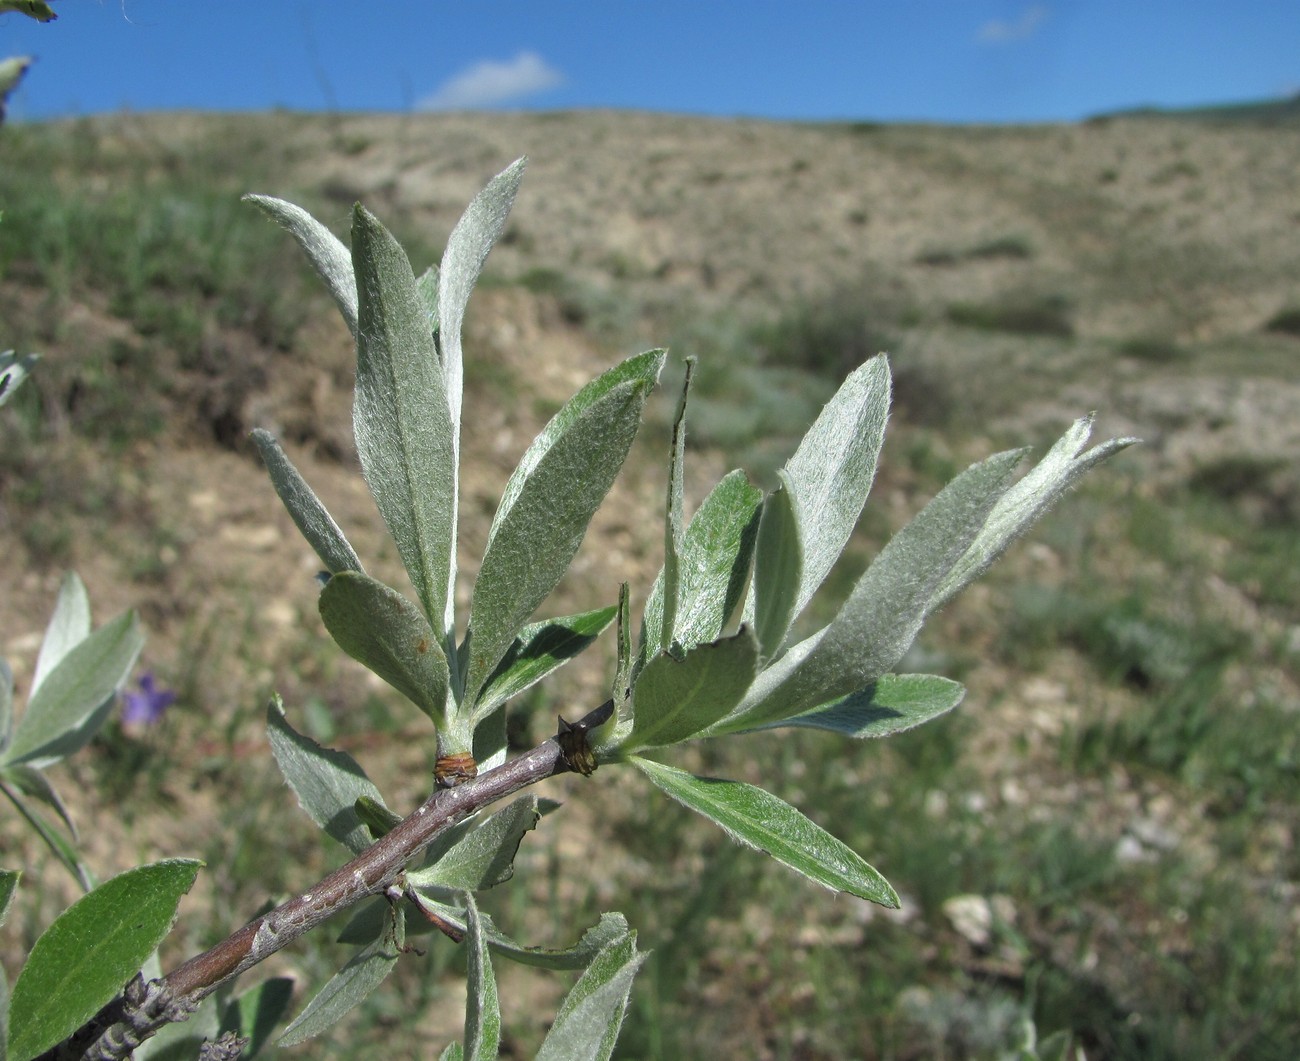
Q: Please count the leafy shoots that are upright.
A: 2